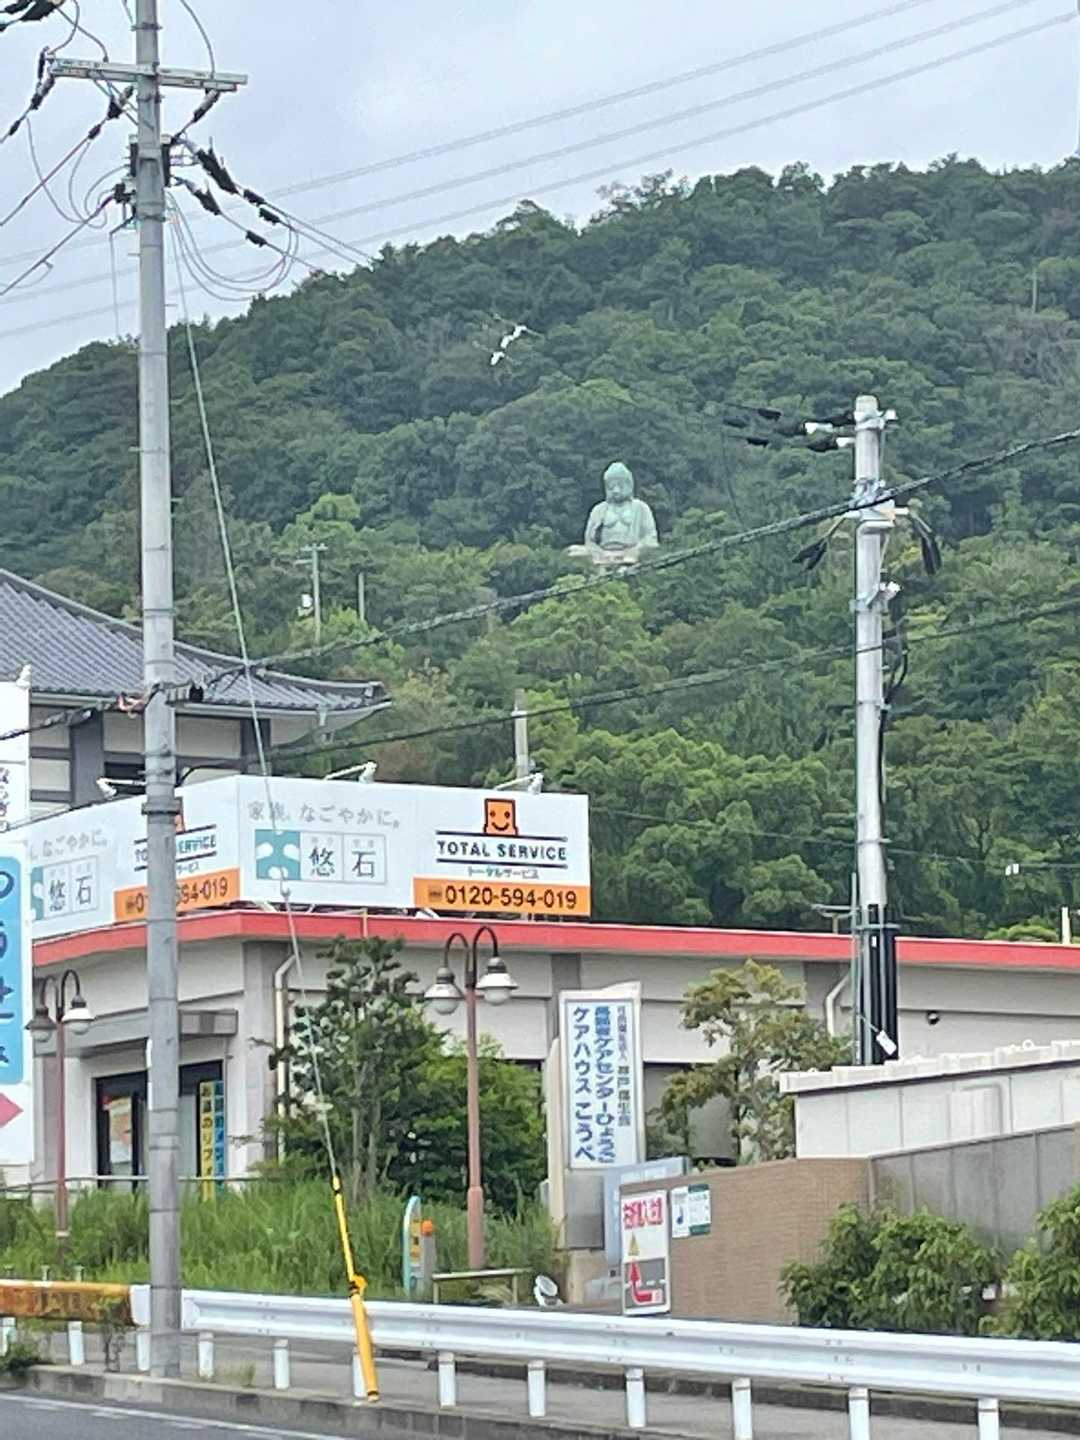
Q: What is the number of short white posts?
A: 12